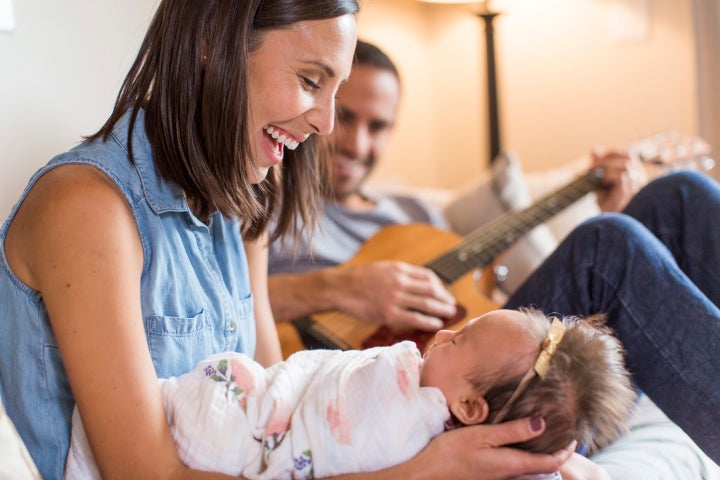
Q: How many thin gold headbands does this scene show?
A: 1